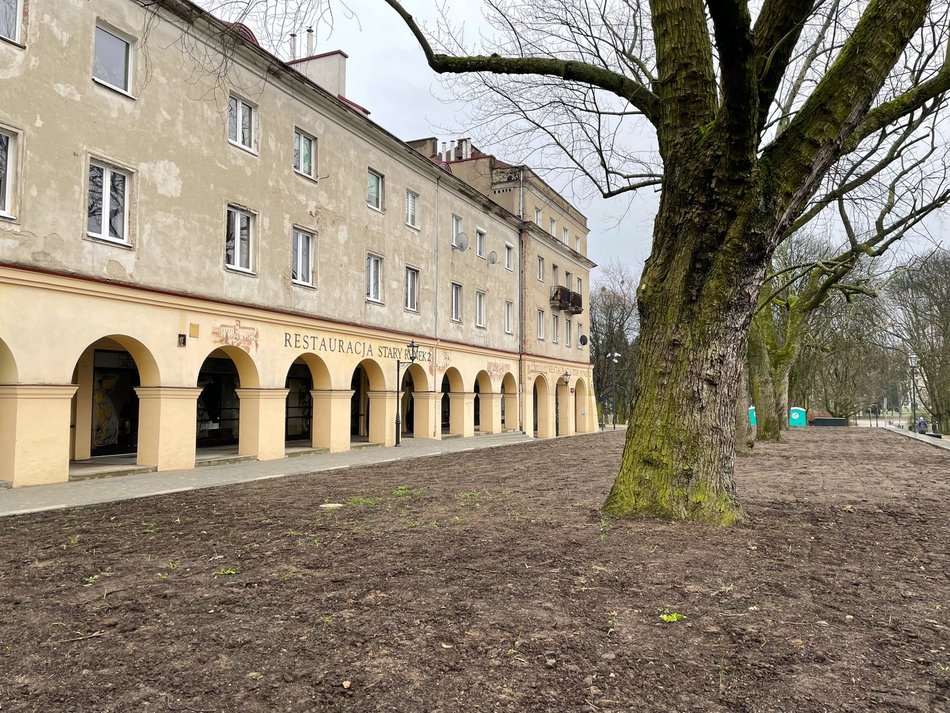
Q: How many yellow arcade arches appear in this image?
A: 12